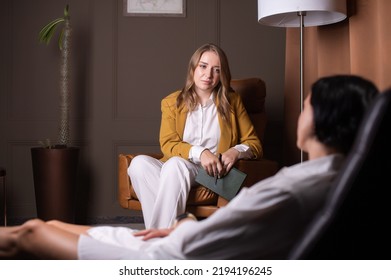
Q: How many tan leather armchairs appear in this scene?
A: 1